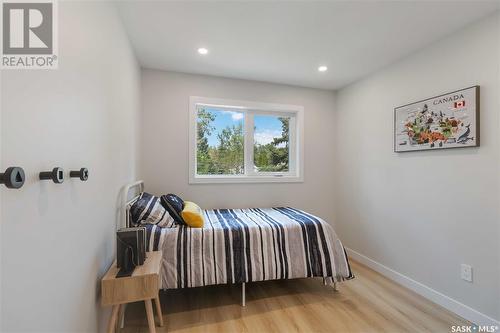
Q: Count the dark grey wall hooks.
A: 3